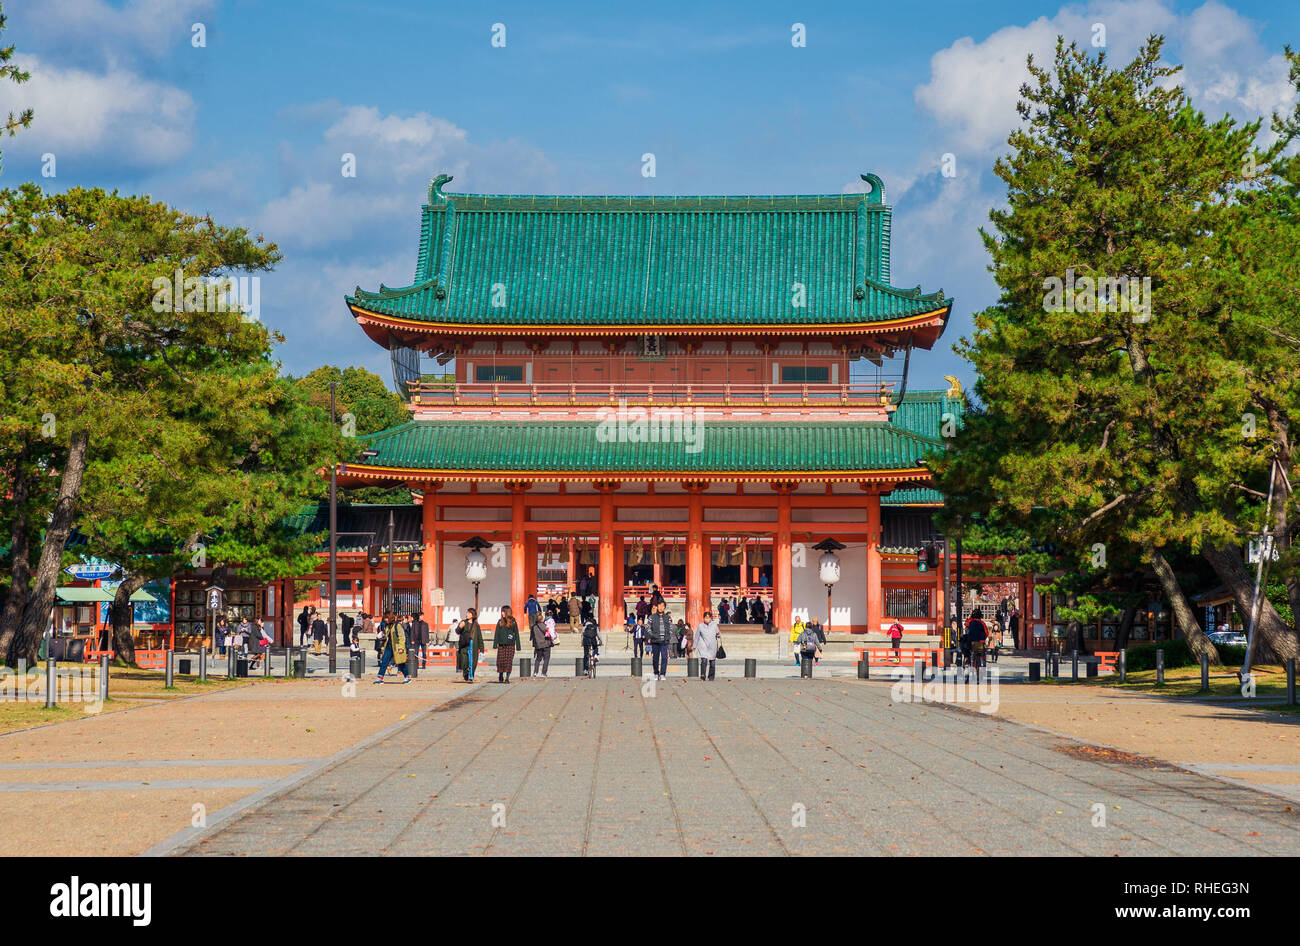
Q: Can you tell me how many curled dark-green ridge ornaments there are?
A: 2